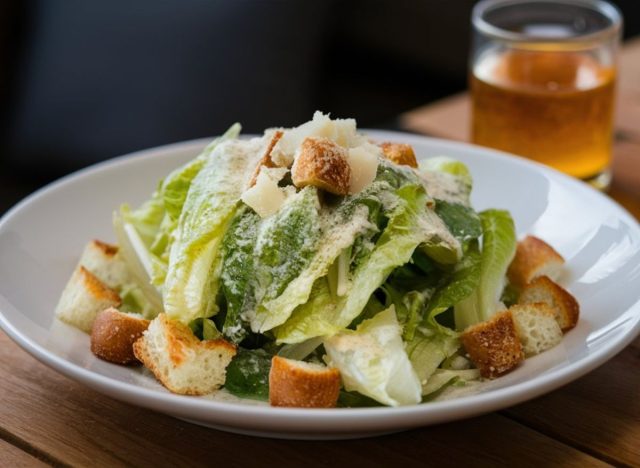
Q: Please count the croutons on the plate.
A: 11